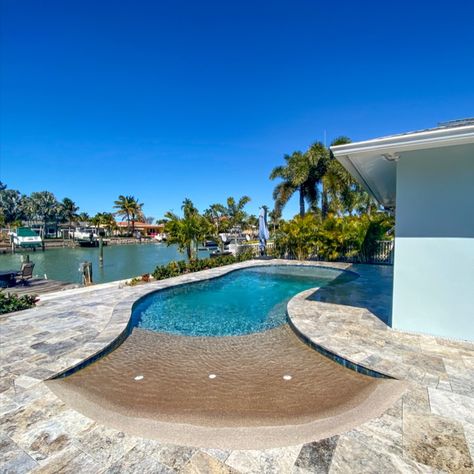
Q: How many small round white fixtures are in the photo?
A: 3